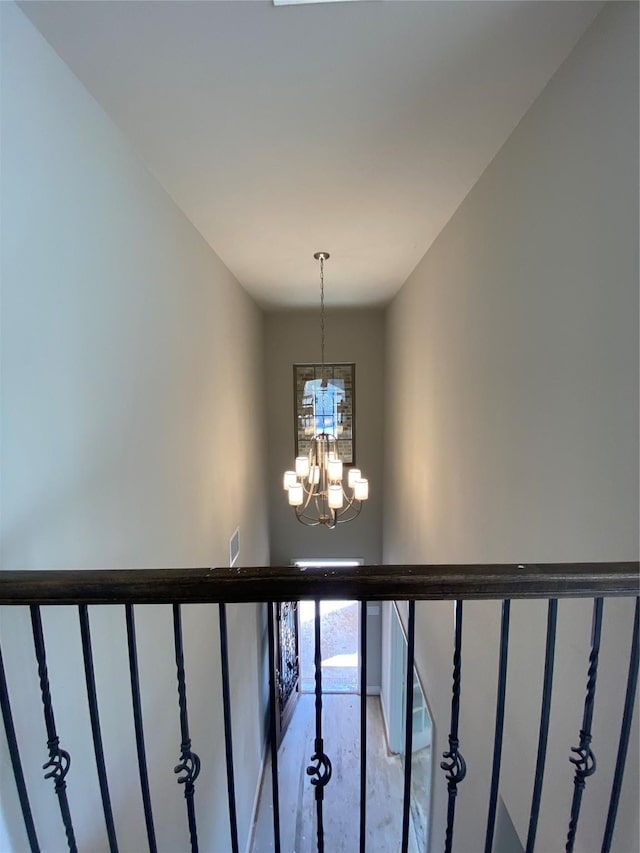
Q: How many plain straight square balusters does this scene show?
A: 10